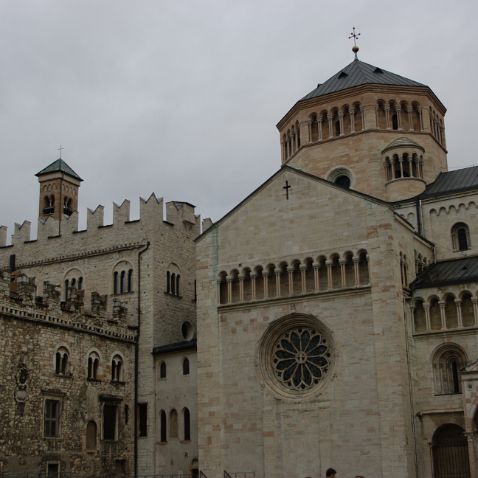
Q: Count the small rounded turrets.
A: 1